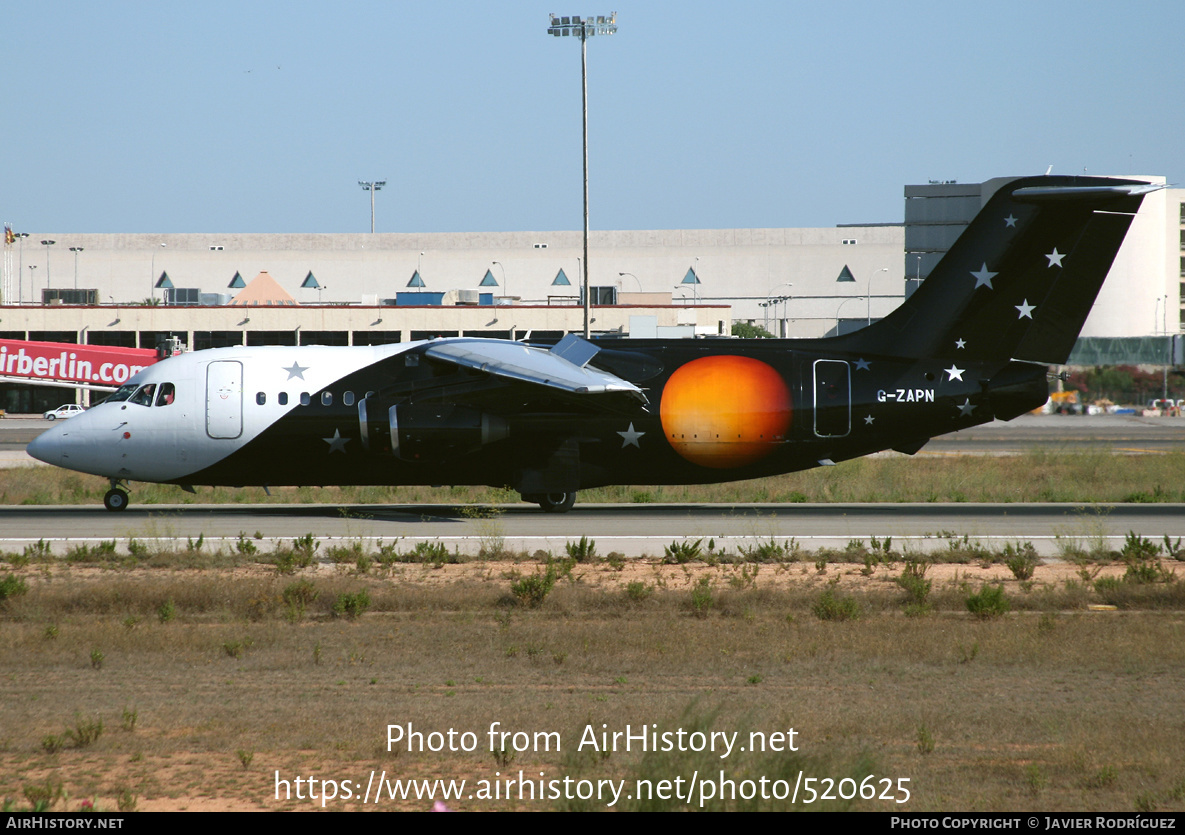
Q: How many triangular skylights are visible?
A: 8